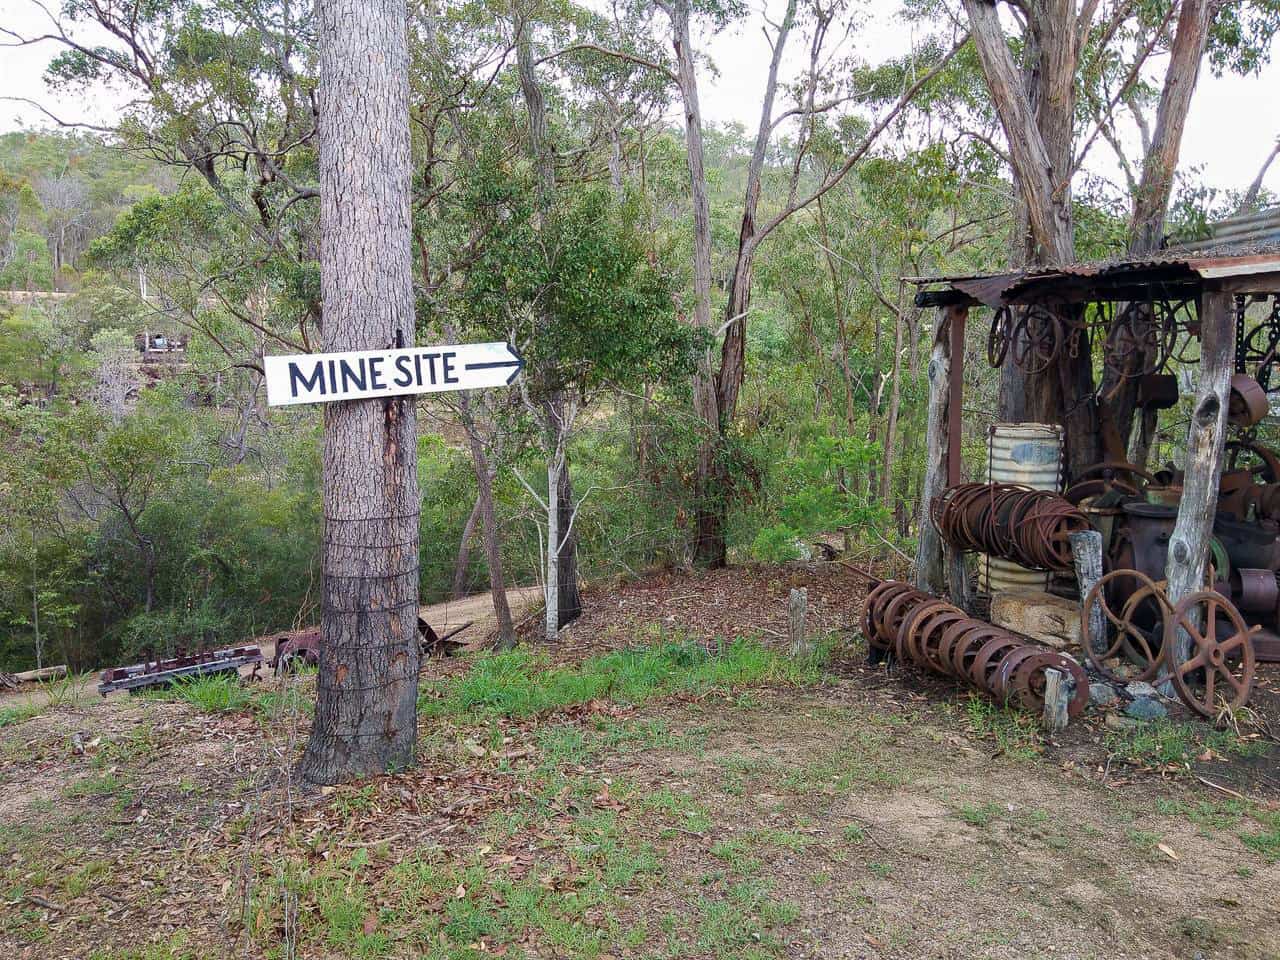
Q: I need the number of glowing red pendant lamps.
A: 0